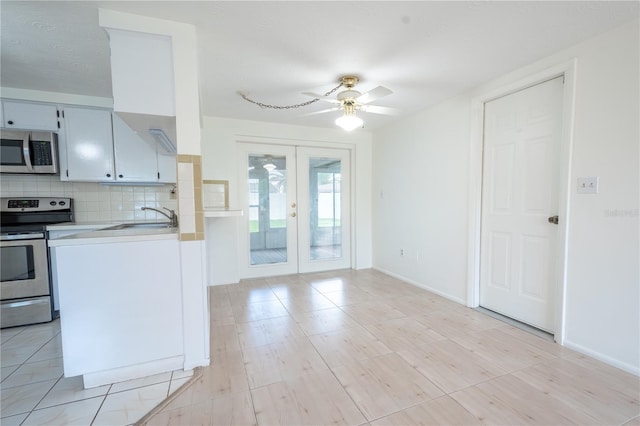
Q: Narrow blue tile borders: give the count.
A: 0